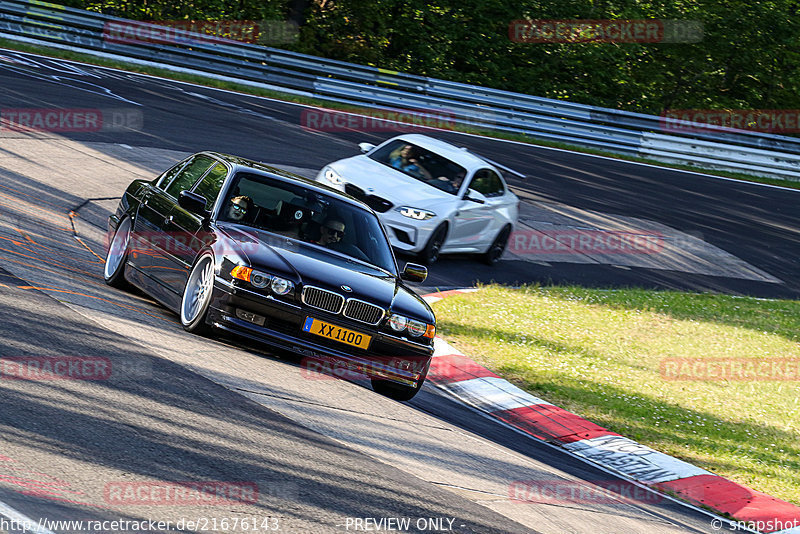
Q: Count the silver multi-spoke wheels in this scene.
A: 2